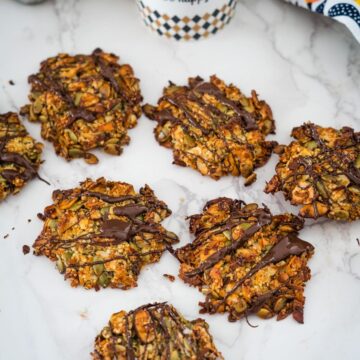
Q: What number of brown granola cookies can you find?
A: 7